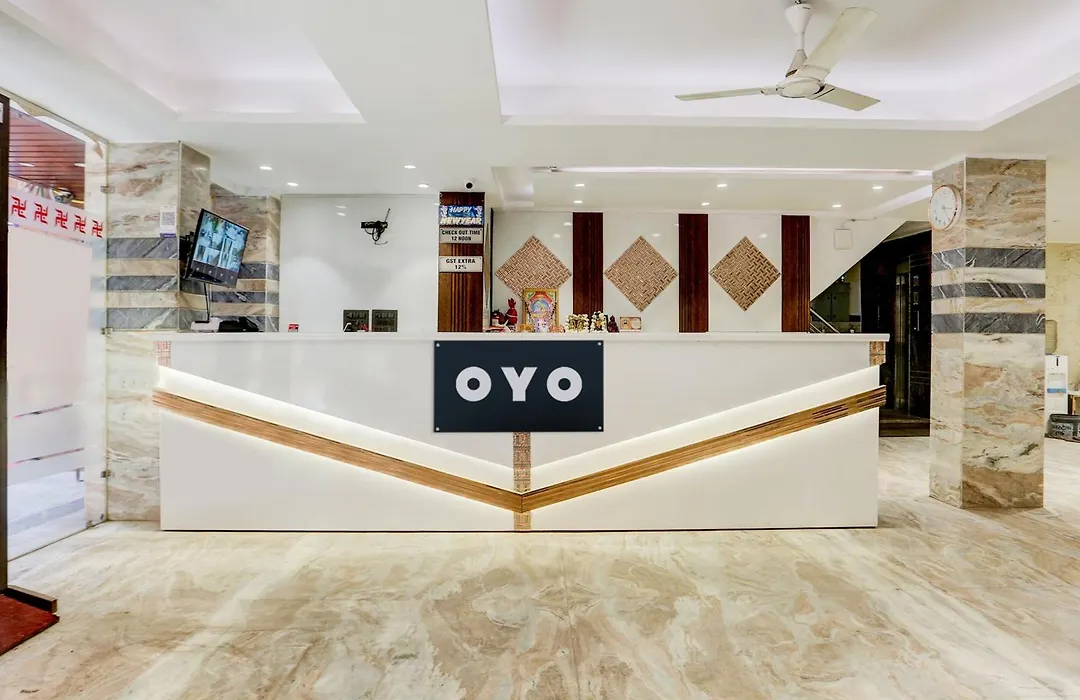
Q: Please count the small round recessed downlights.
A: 10